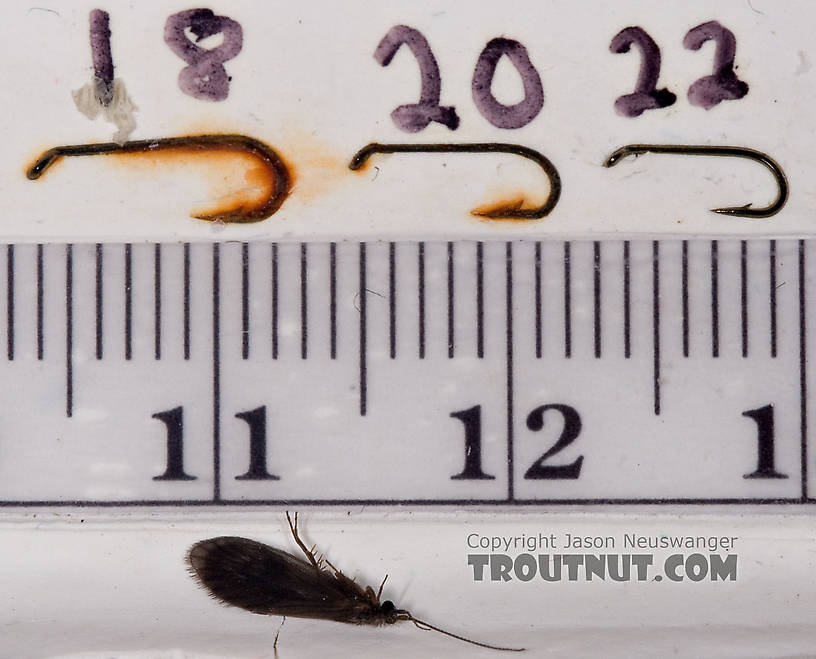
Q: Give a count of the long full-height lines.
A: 3